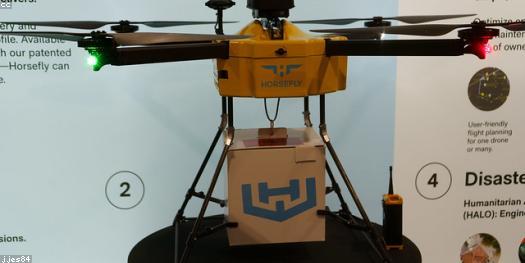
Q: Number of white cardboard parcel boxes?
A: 1